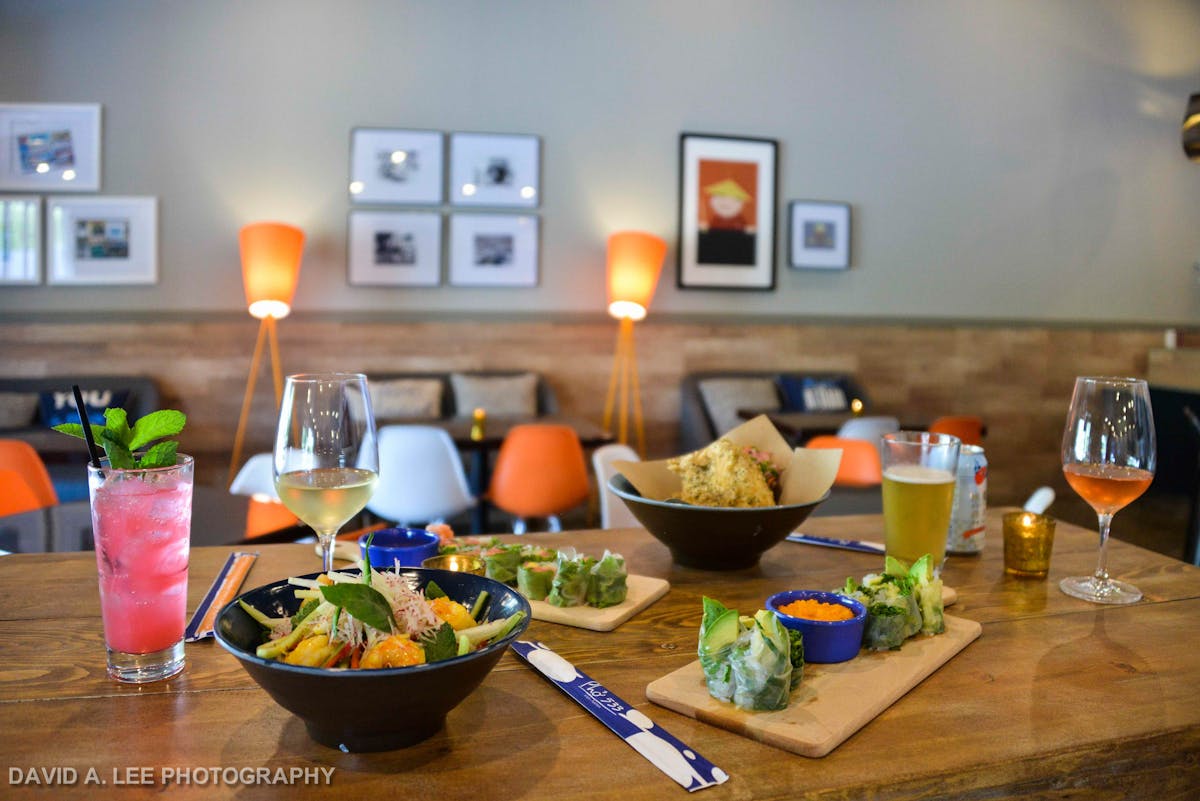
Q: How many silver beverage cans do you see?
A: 1